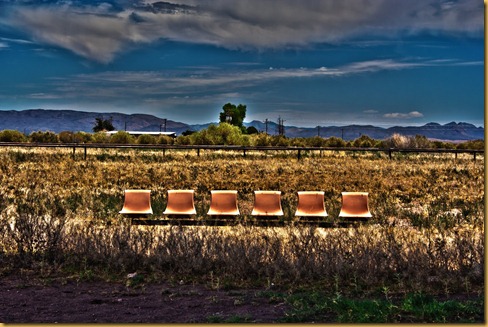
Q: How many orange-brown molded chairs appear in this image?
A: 6